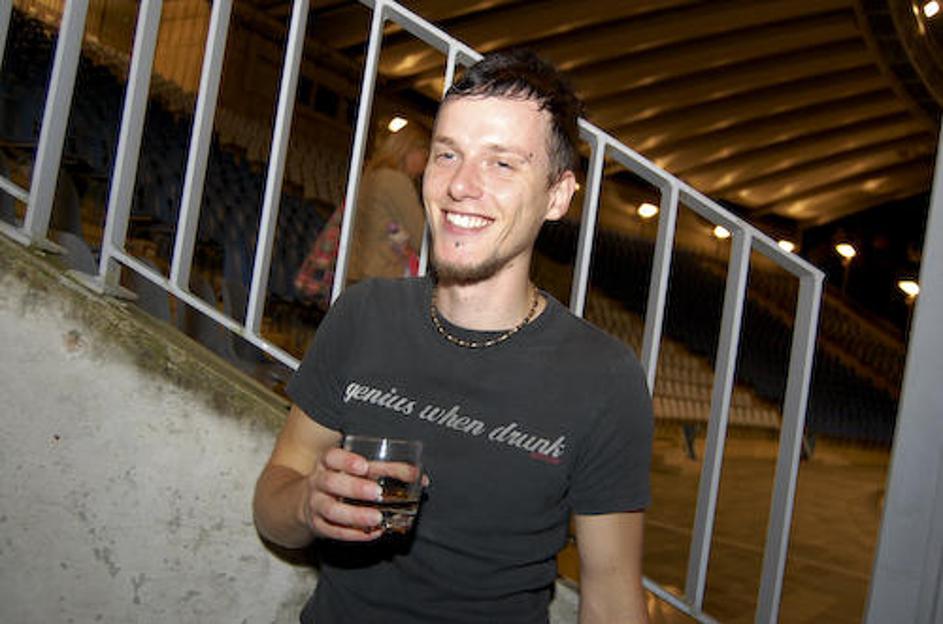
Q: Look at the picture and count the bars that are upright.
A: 11